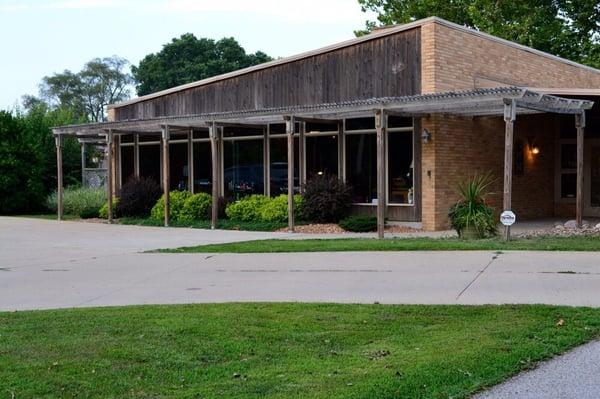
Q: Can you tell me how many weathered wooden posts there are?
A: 8